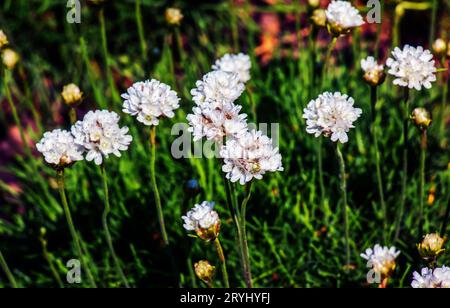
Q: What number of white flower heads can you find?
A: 14